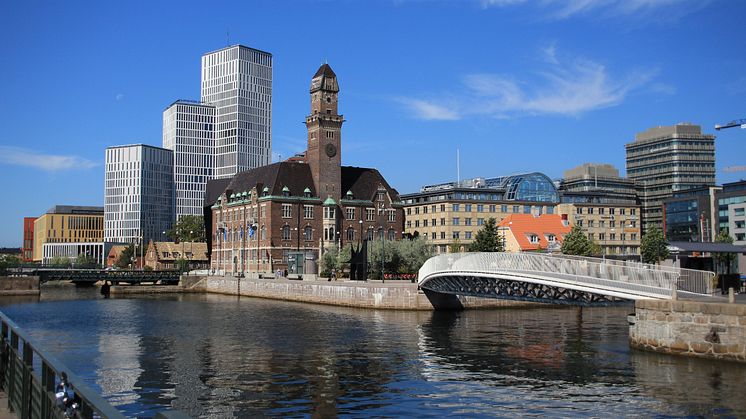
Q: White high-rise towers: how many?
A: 3